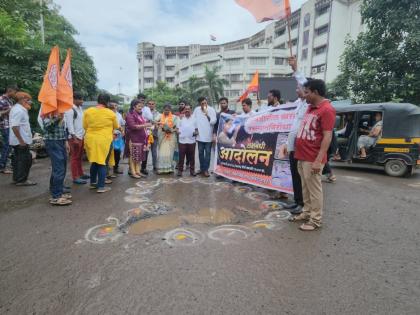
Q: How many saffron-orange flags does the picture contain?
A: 4